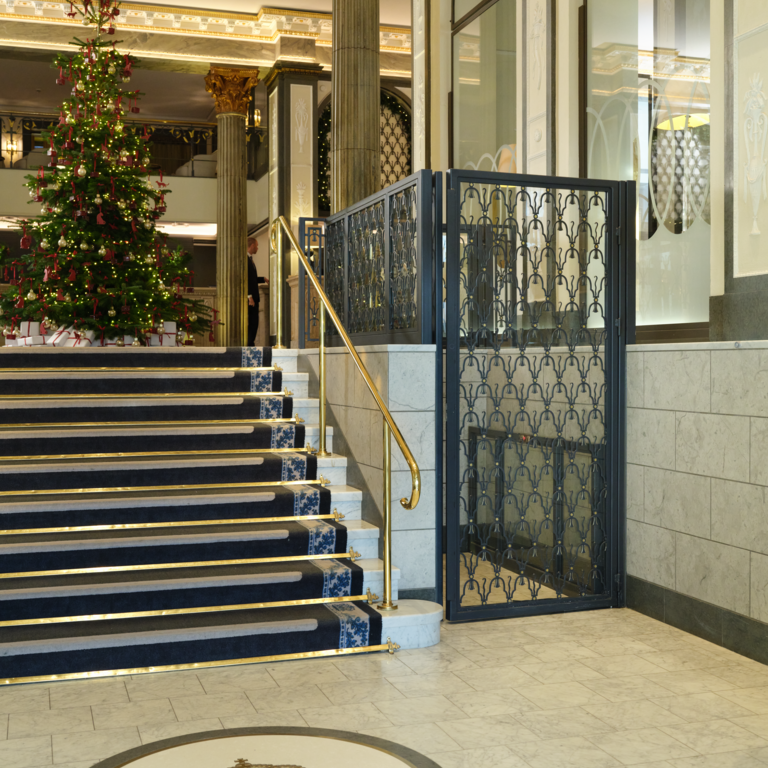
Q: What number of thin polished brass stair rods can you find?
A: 9